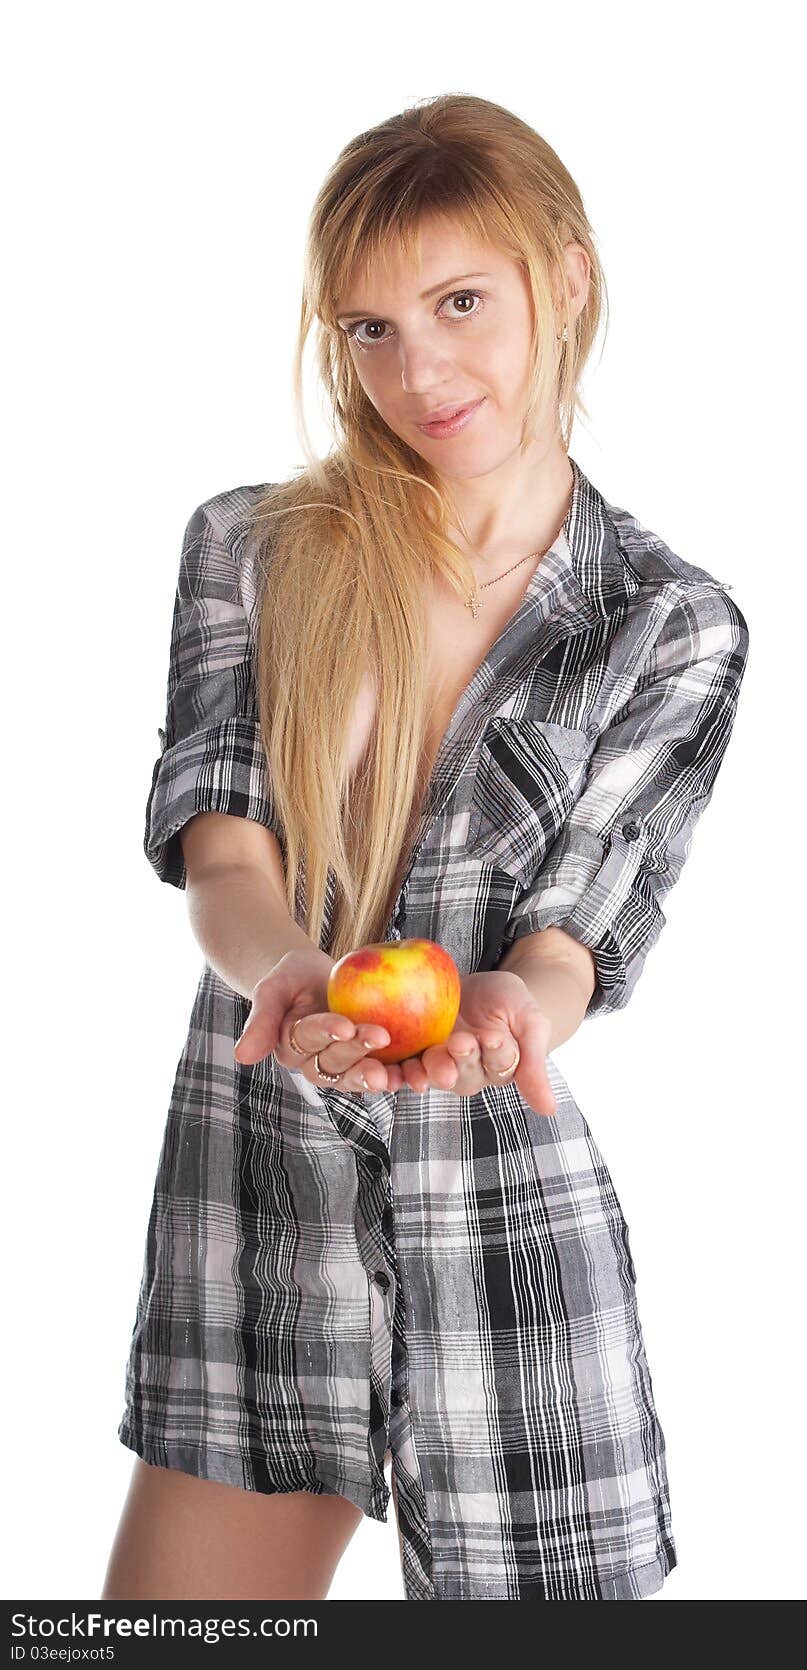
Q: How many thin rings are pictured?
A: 3